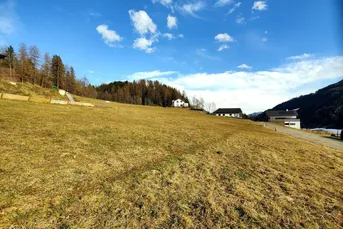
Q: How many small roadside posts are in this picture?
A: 2